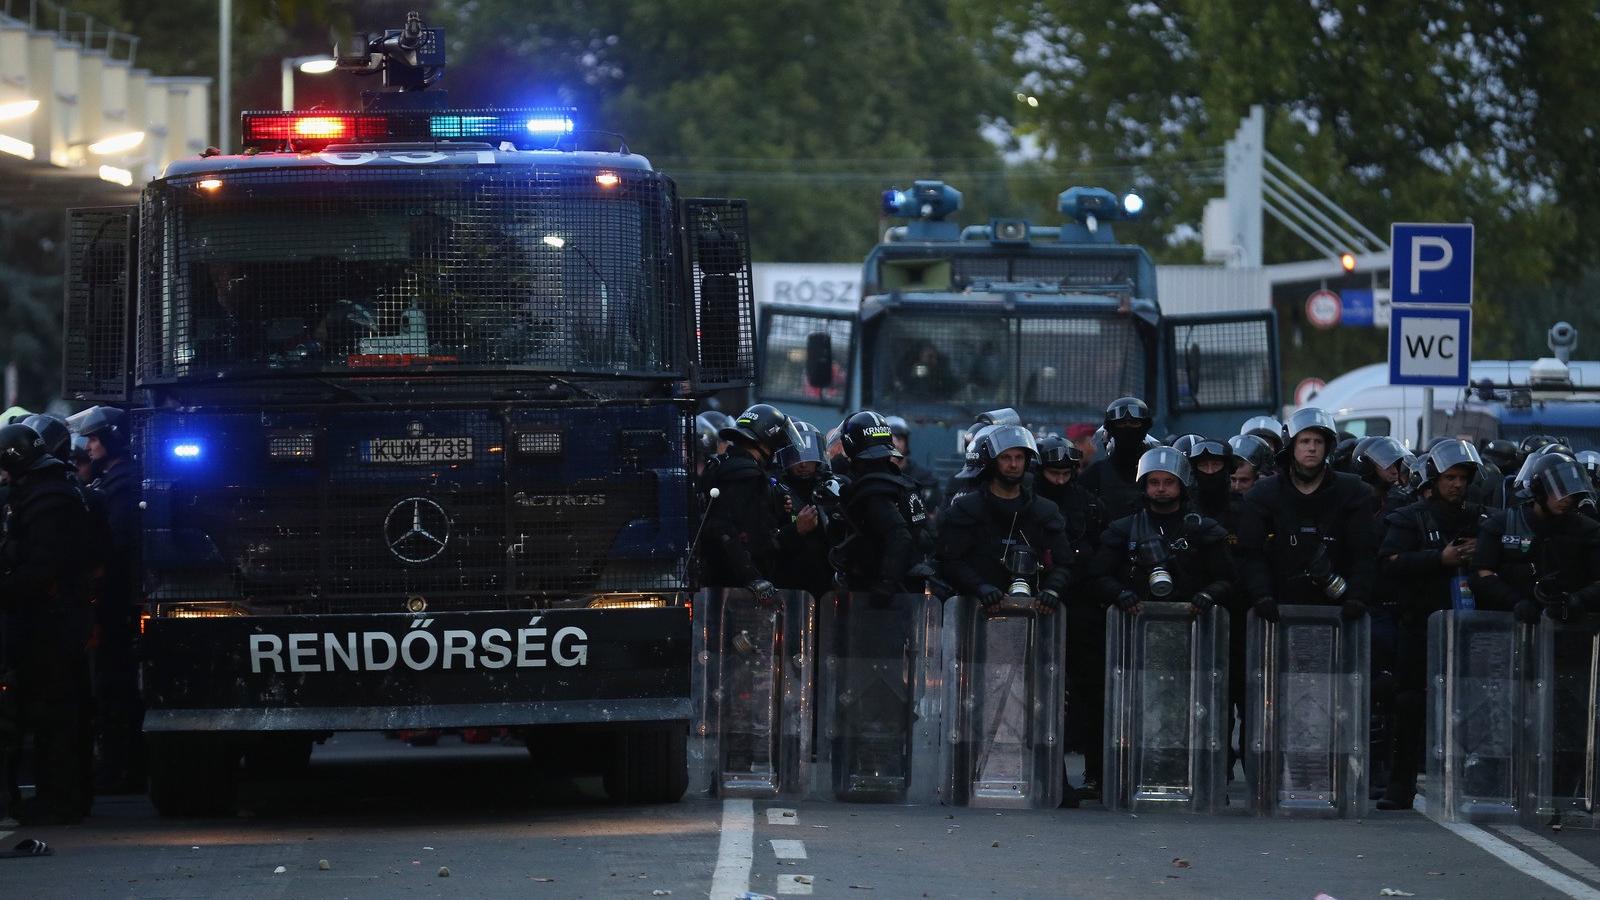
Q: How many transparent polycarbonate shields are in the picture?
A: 7